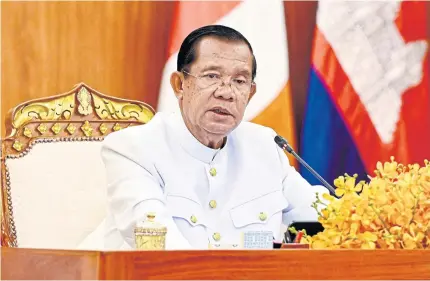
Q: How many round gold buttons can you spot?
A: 5